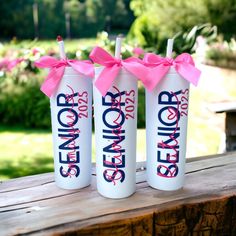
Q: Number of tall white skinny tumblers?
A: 3